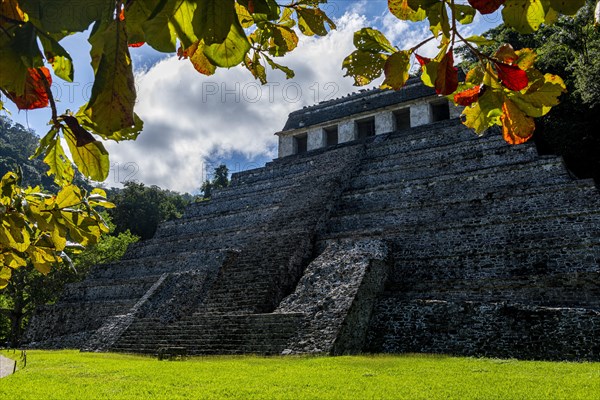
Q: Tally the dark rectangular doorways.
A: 5